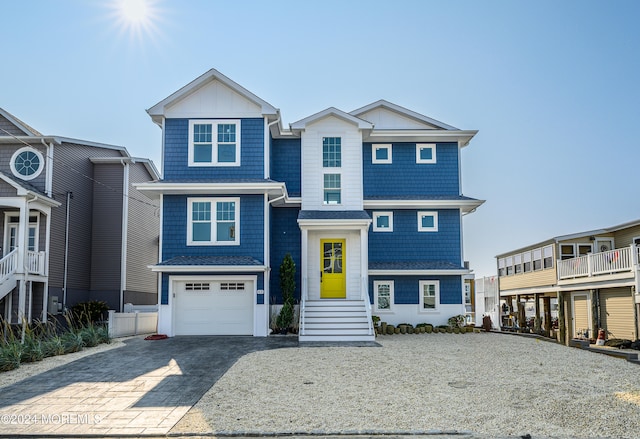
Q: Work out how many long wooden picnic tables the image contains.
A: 0